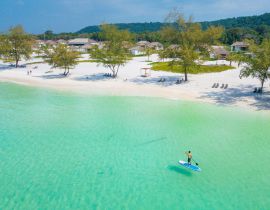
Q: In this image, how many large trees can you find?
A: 5